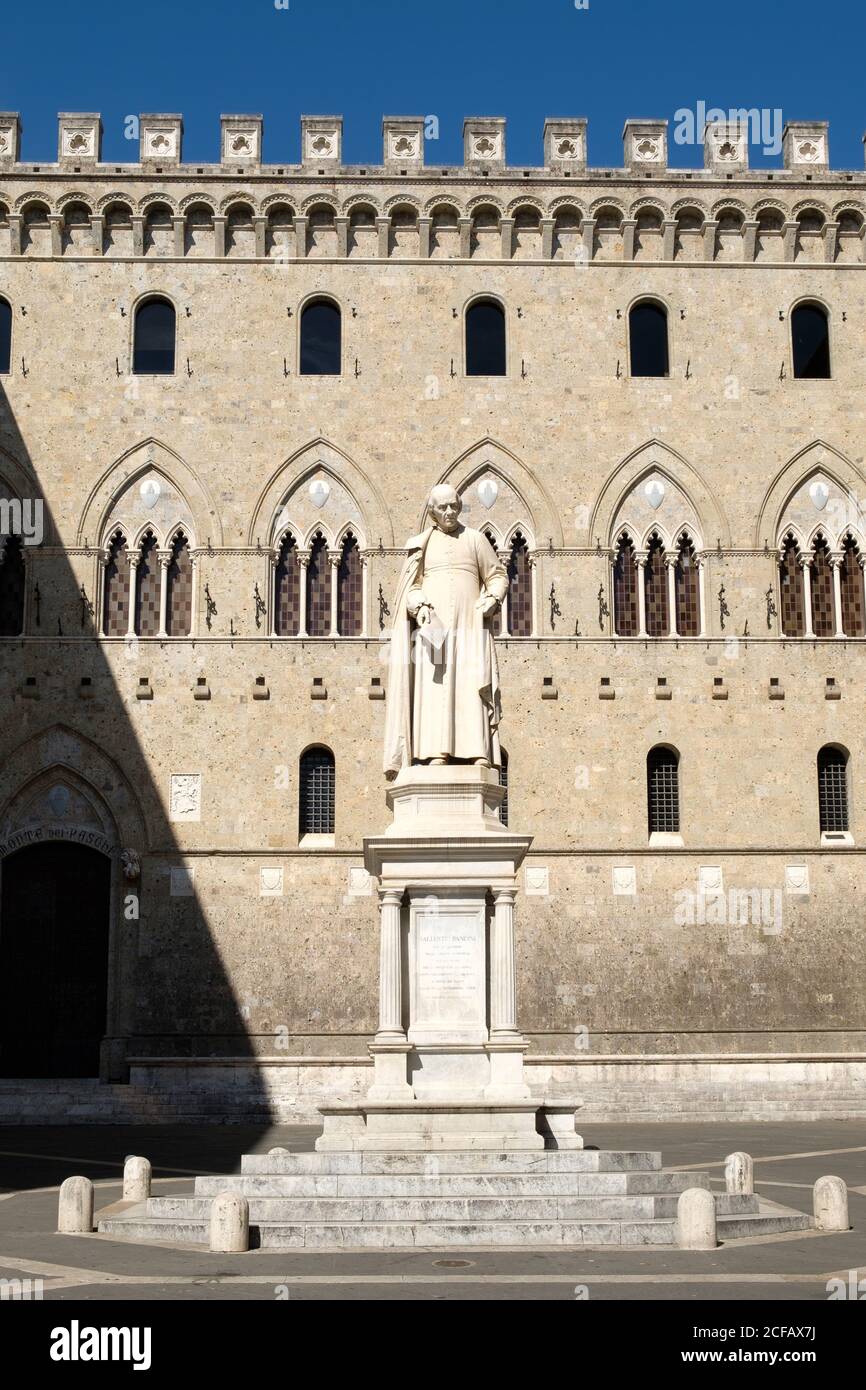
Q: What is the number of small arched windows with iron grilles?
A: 4